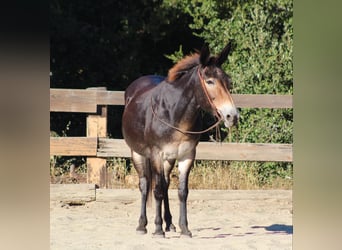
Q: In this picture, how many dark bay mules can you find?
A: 1